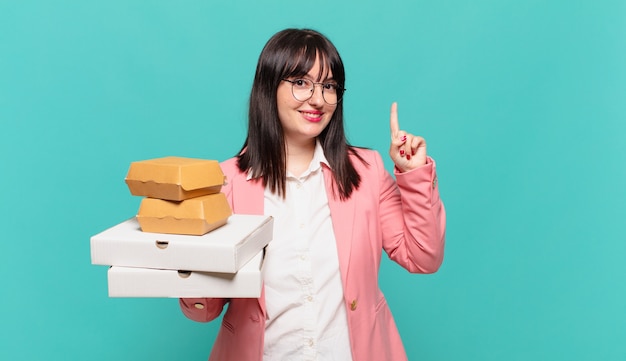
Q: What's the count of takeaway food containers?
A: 4